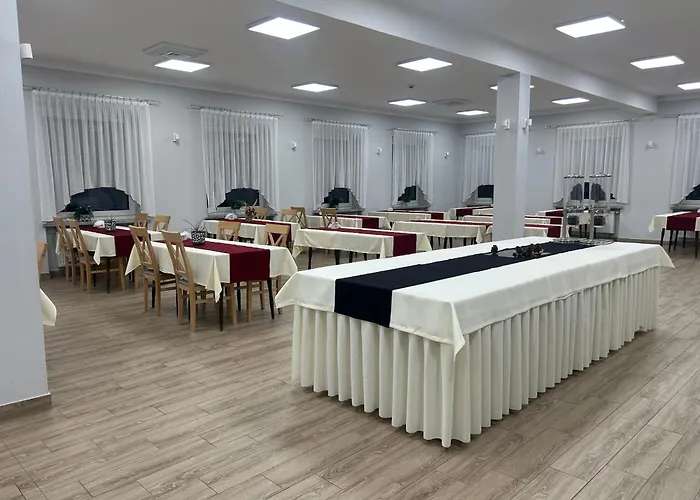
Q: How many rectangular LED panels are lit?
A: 11